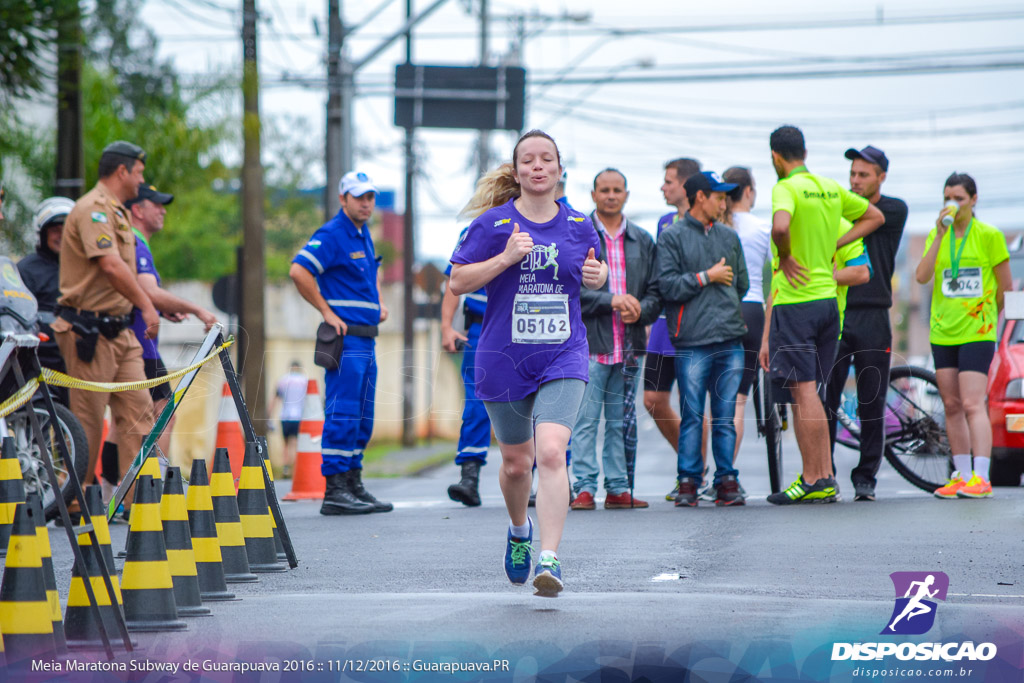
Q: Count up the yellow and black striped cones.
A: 12